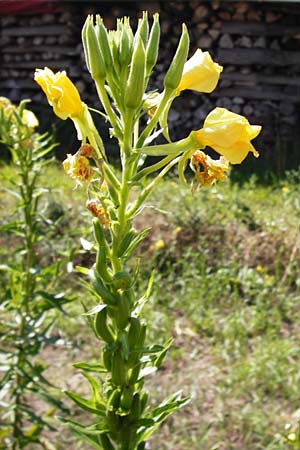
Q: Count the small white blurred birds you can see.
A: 0